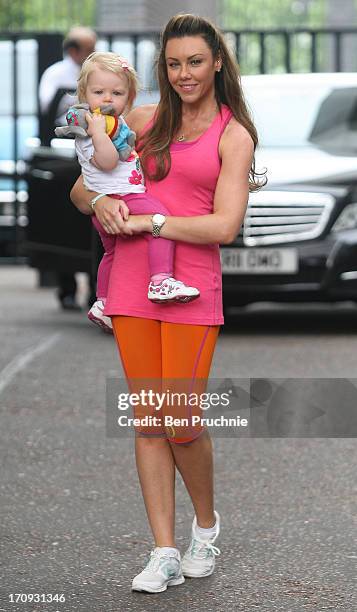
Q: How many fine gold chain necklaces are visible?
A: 1